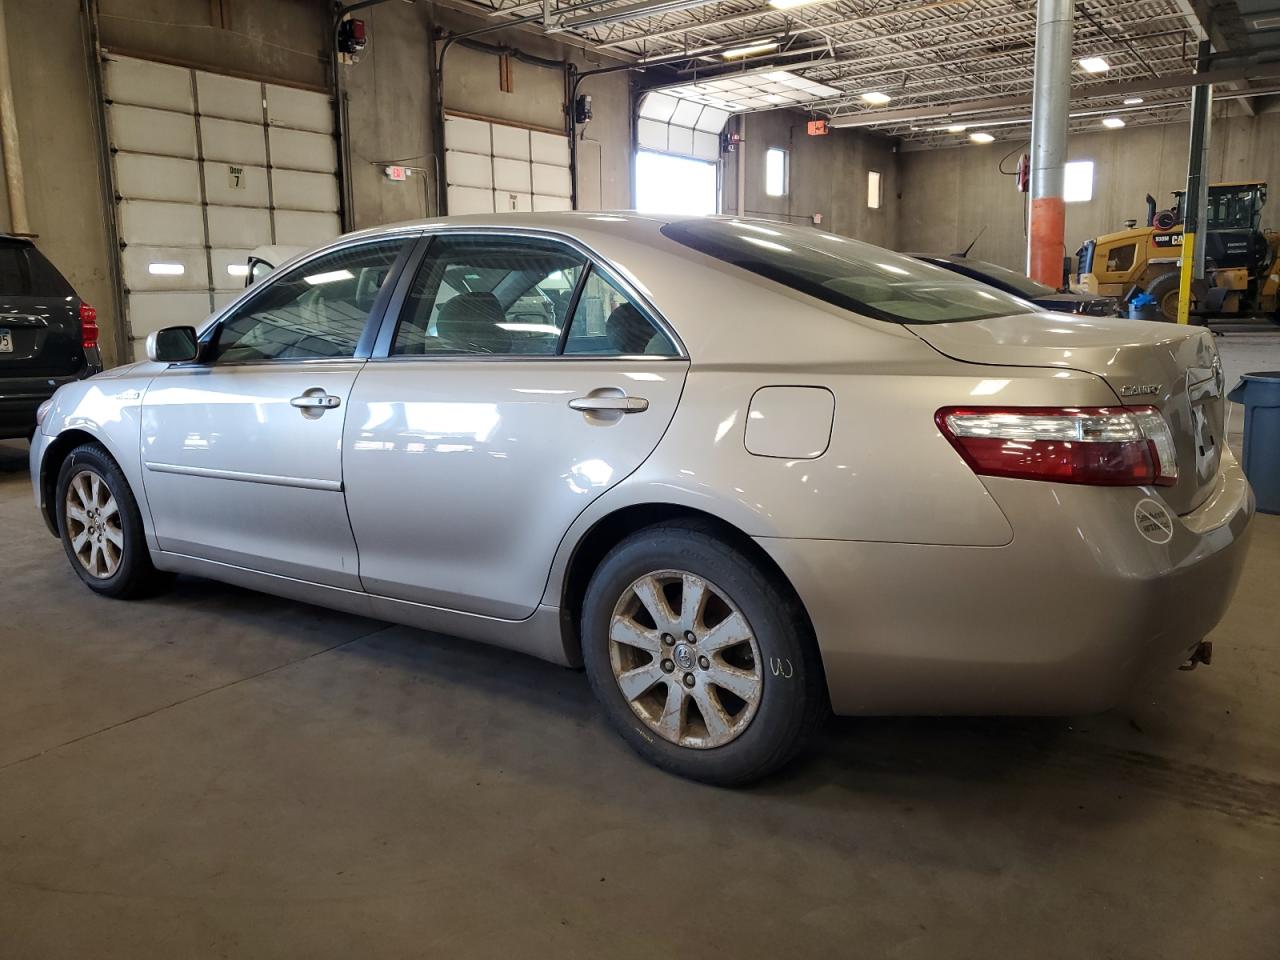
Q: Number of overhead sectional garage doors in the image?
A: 3